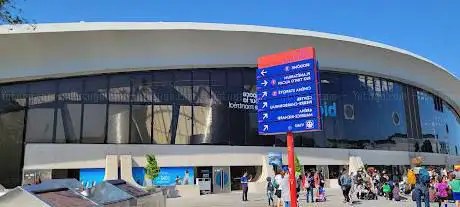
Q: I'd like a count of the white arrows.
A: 6